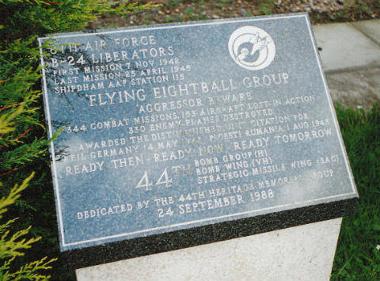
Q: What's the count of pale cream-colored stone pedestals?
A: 1